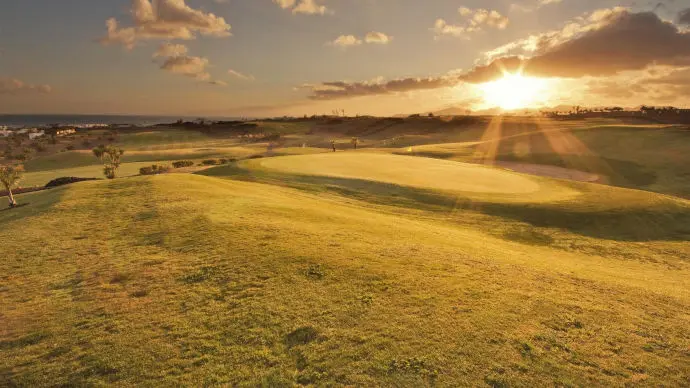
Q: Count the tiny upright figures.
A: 2